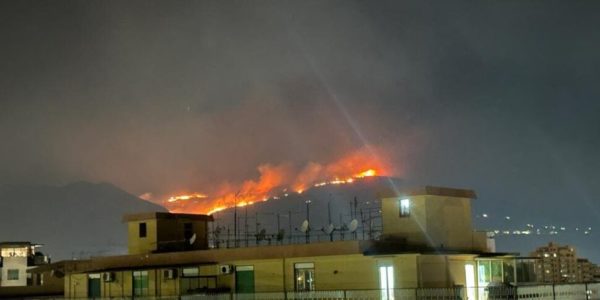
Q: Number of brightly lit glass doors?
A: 2